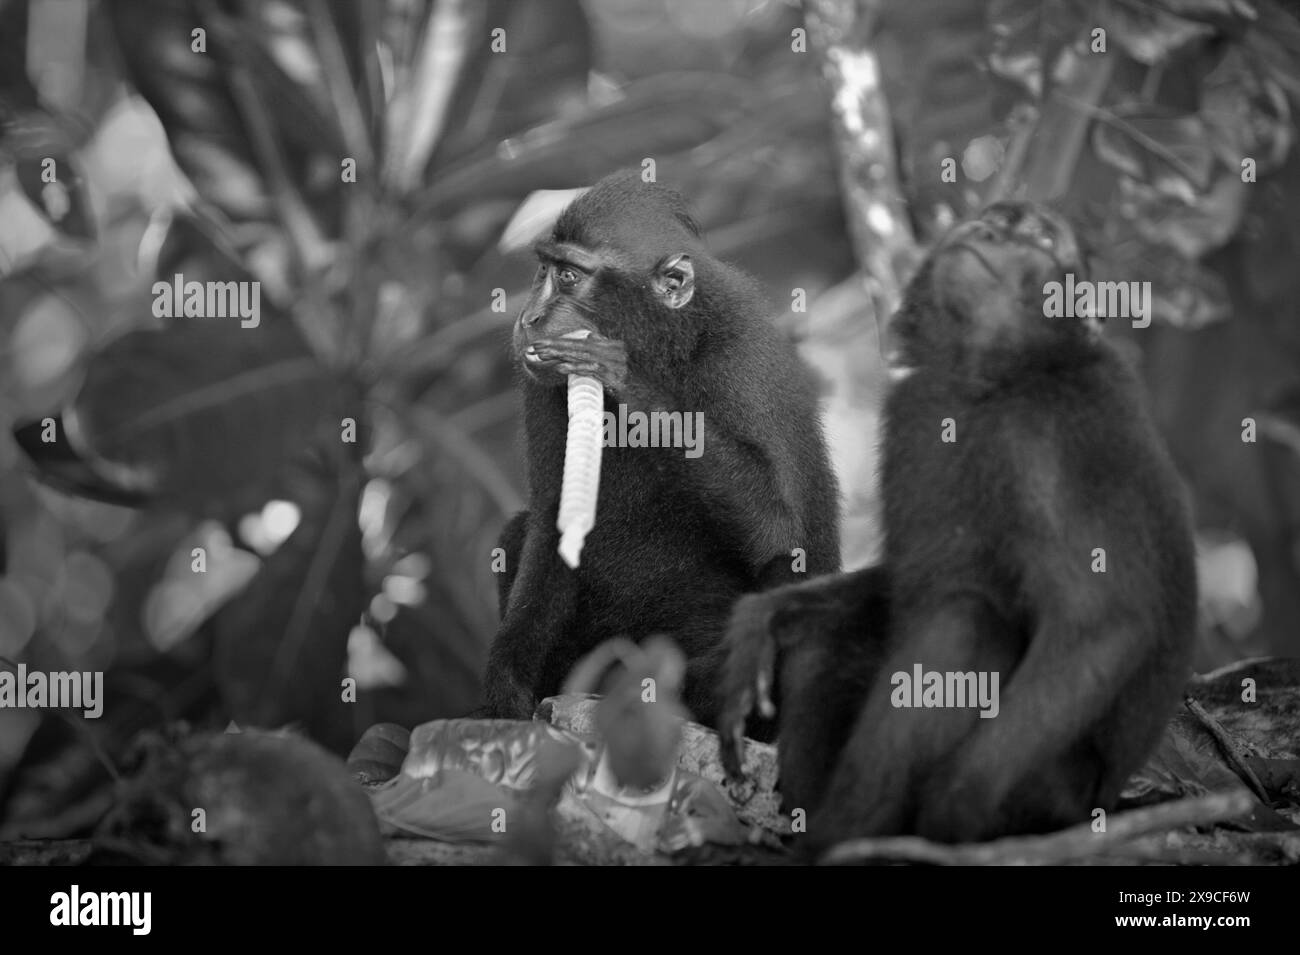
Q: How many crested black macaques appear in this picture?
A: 2